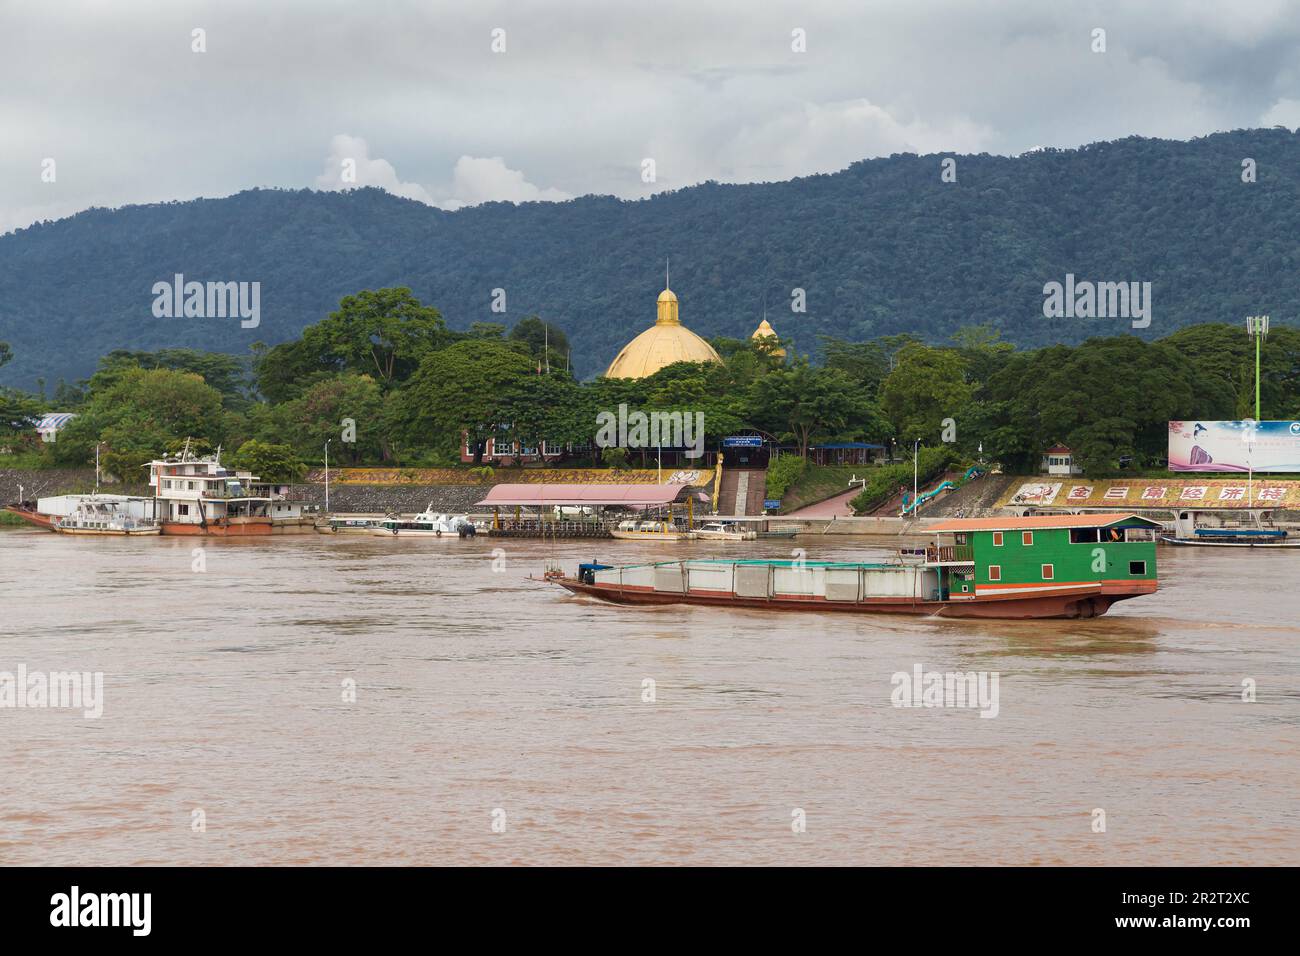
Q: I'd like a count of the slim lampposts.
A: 5